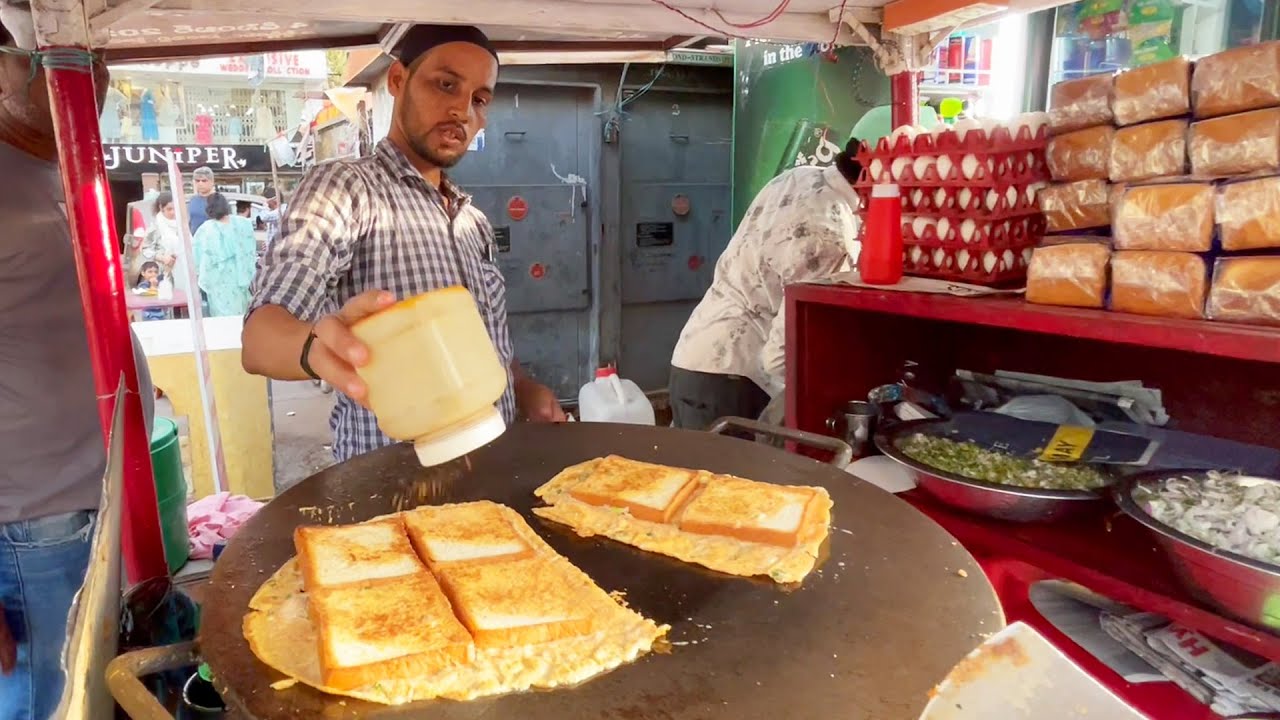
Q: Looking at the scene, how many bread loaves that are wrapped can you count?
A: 12